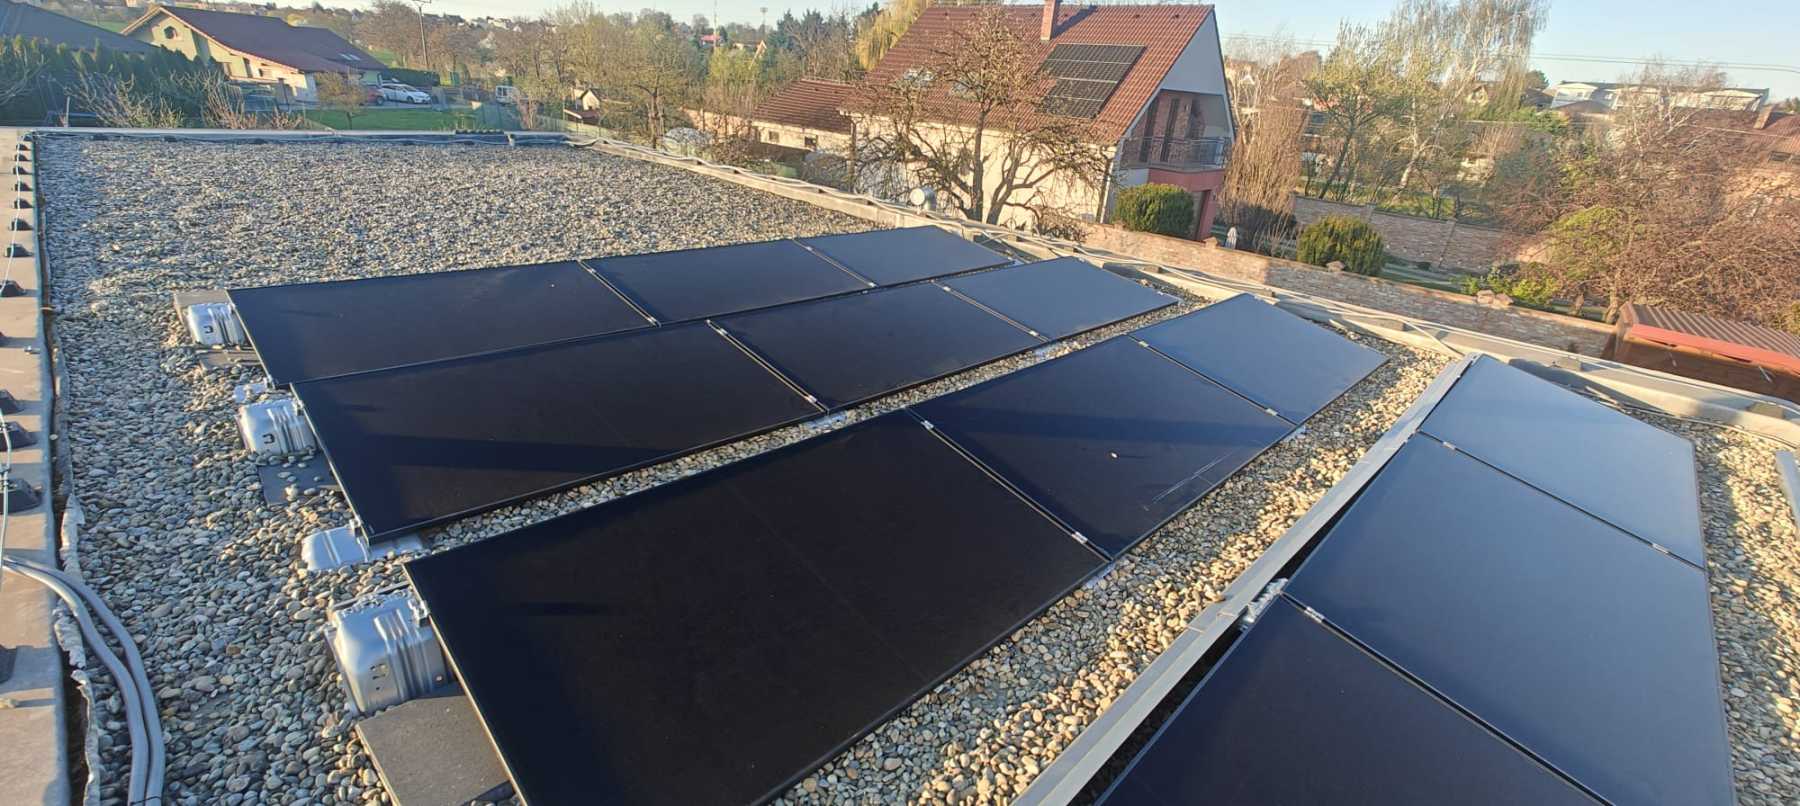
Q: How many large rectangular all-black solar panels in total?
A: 12